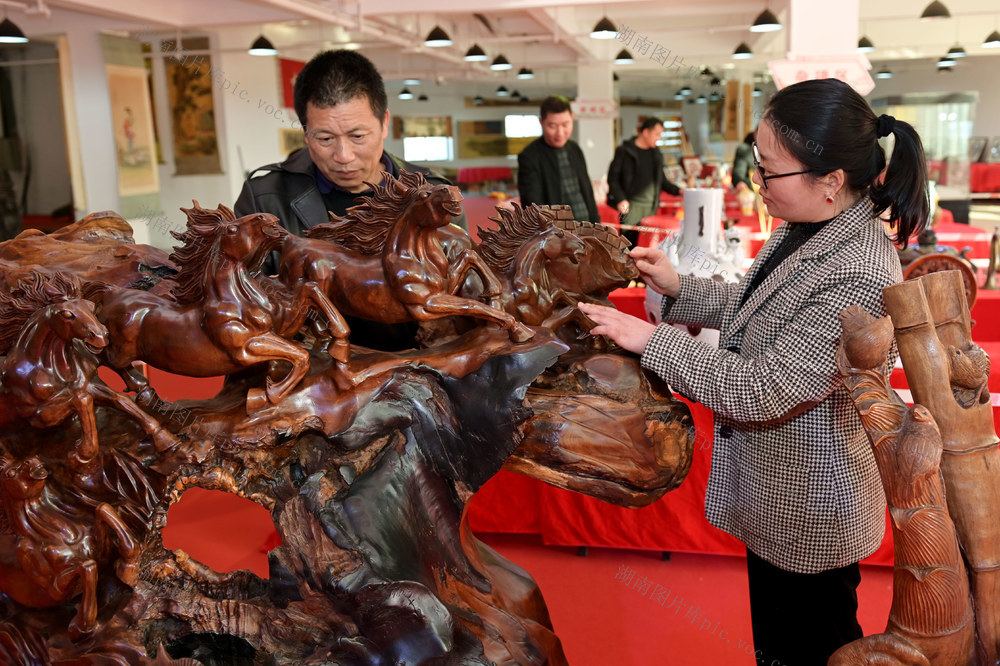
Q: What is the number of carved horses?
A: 5